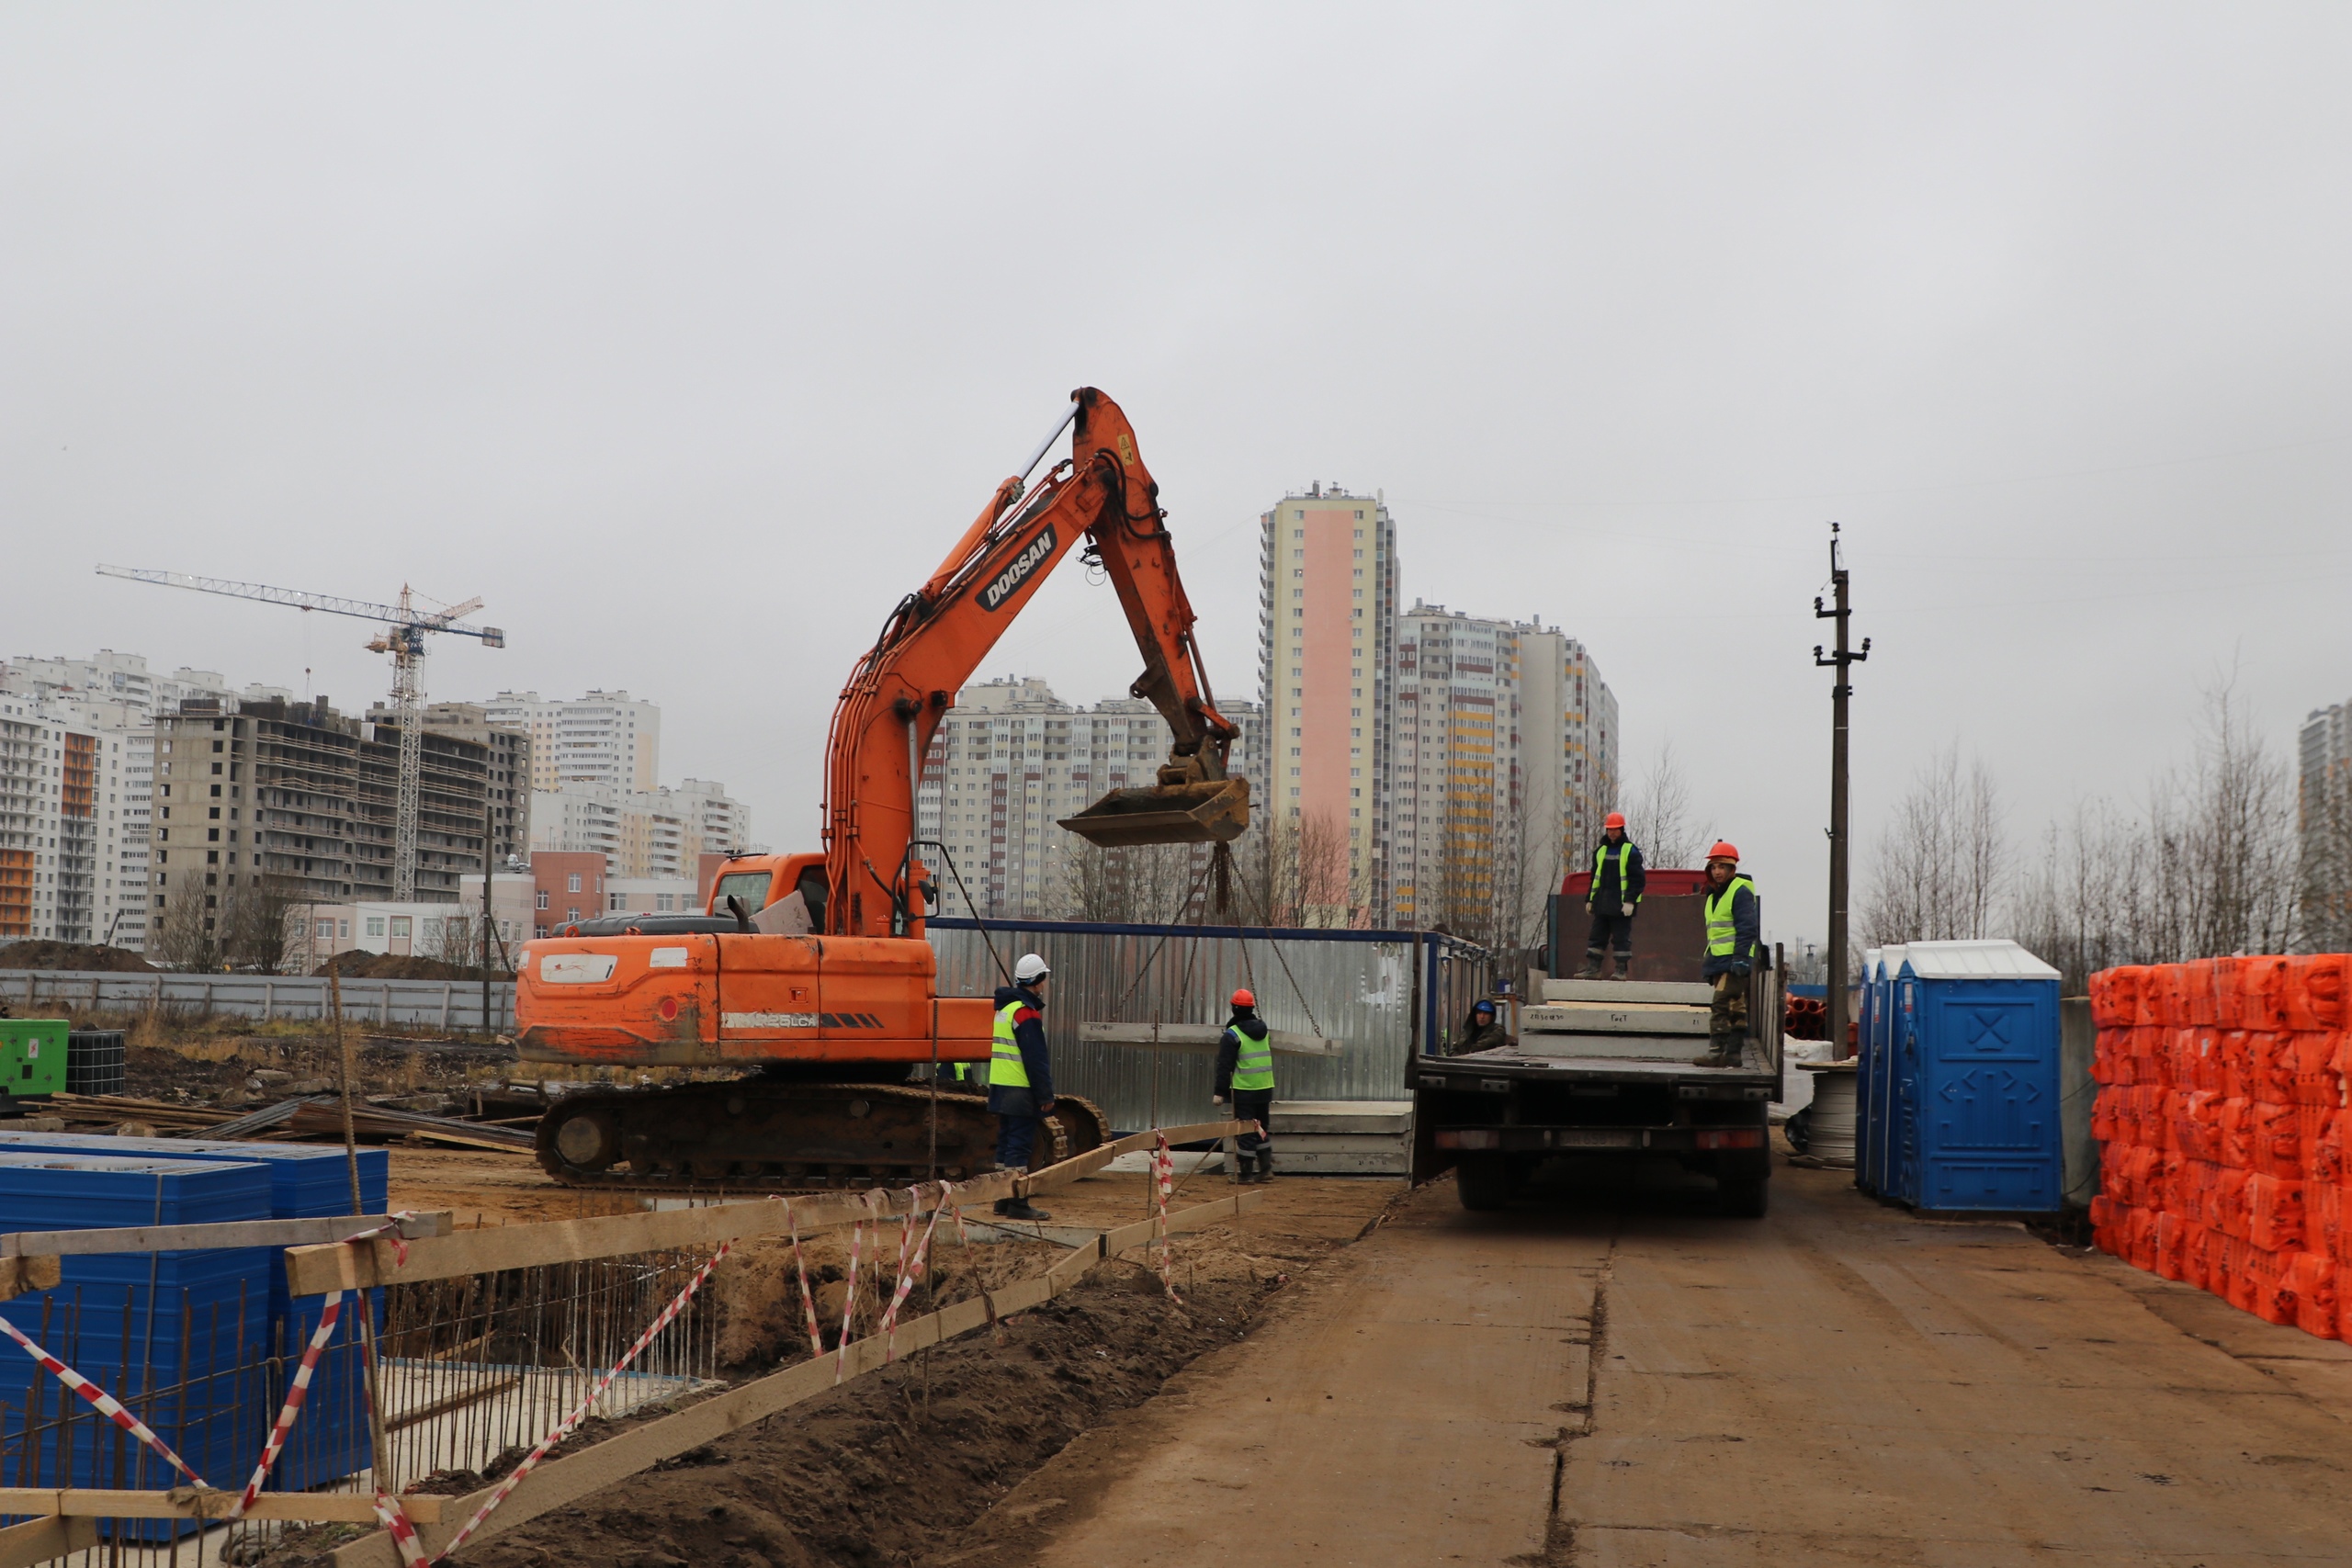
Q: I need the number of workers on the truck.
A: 2